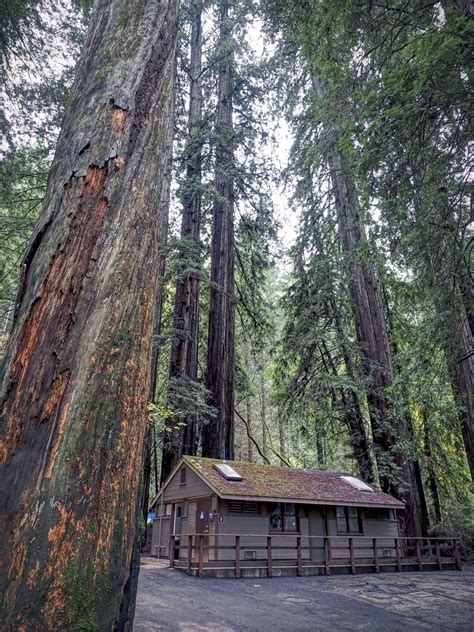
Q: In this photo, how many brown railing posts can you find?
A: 13